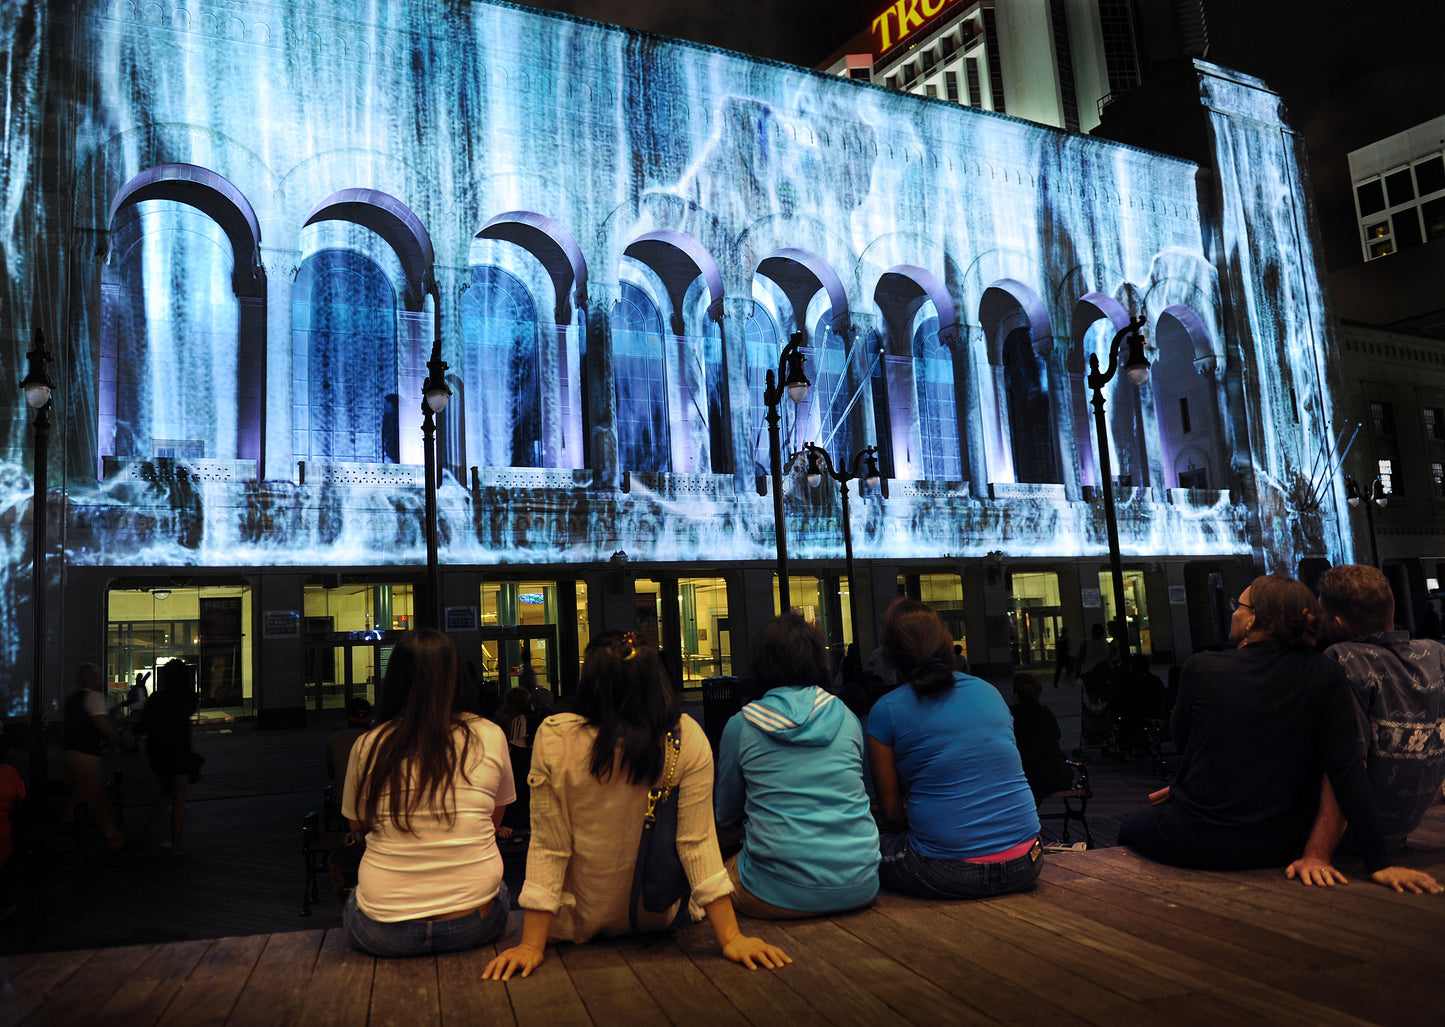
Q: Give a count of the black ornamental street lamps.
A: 6